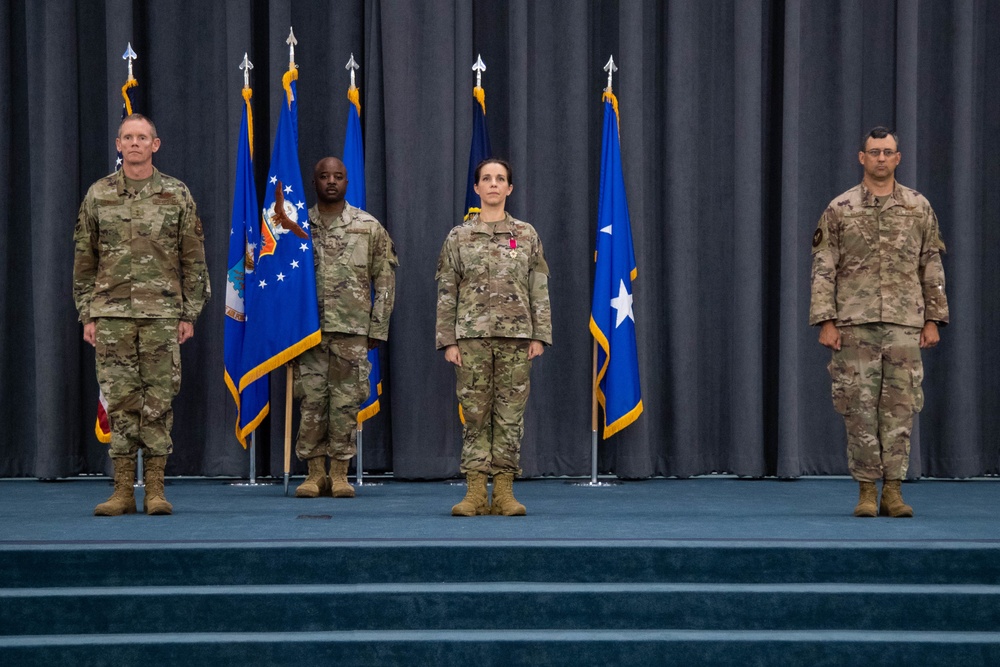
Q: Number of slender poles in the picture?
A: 6